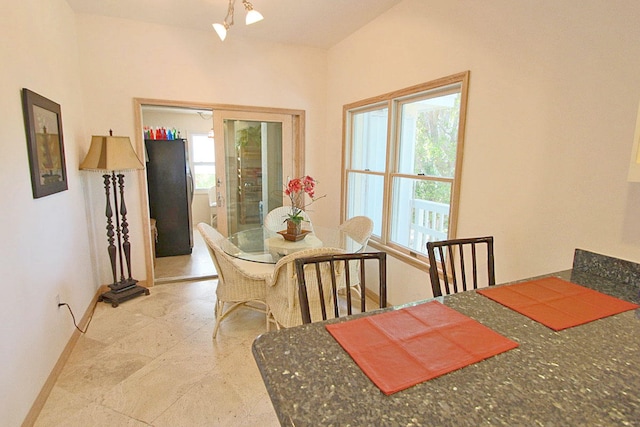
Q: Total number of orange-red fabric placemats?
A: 2